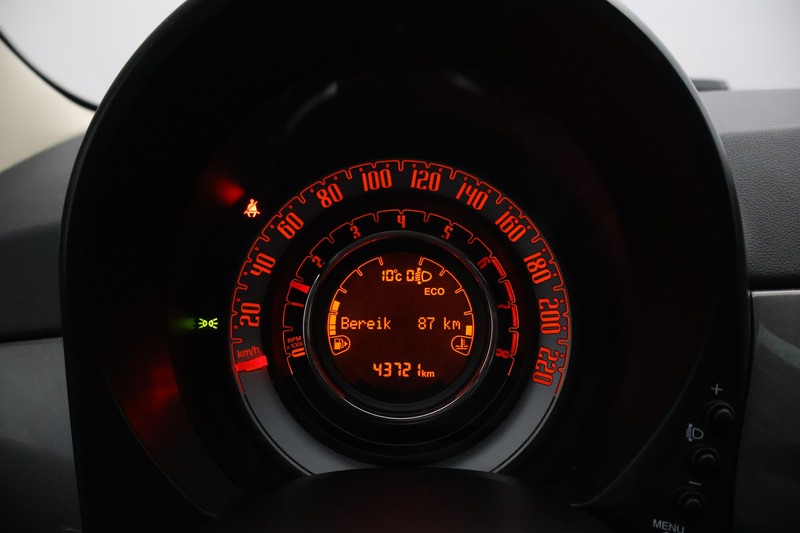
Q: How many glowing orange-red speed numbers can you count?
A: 11